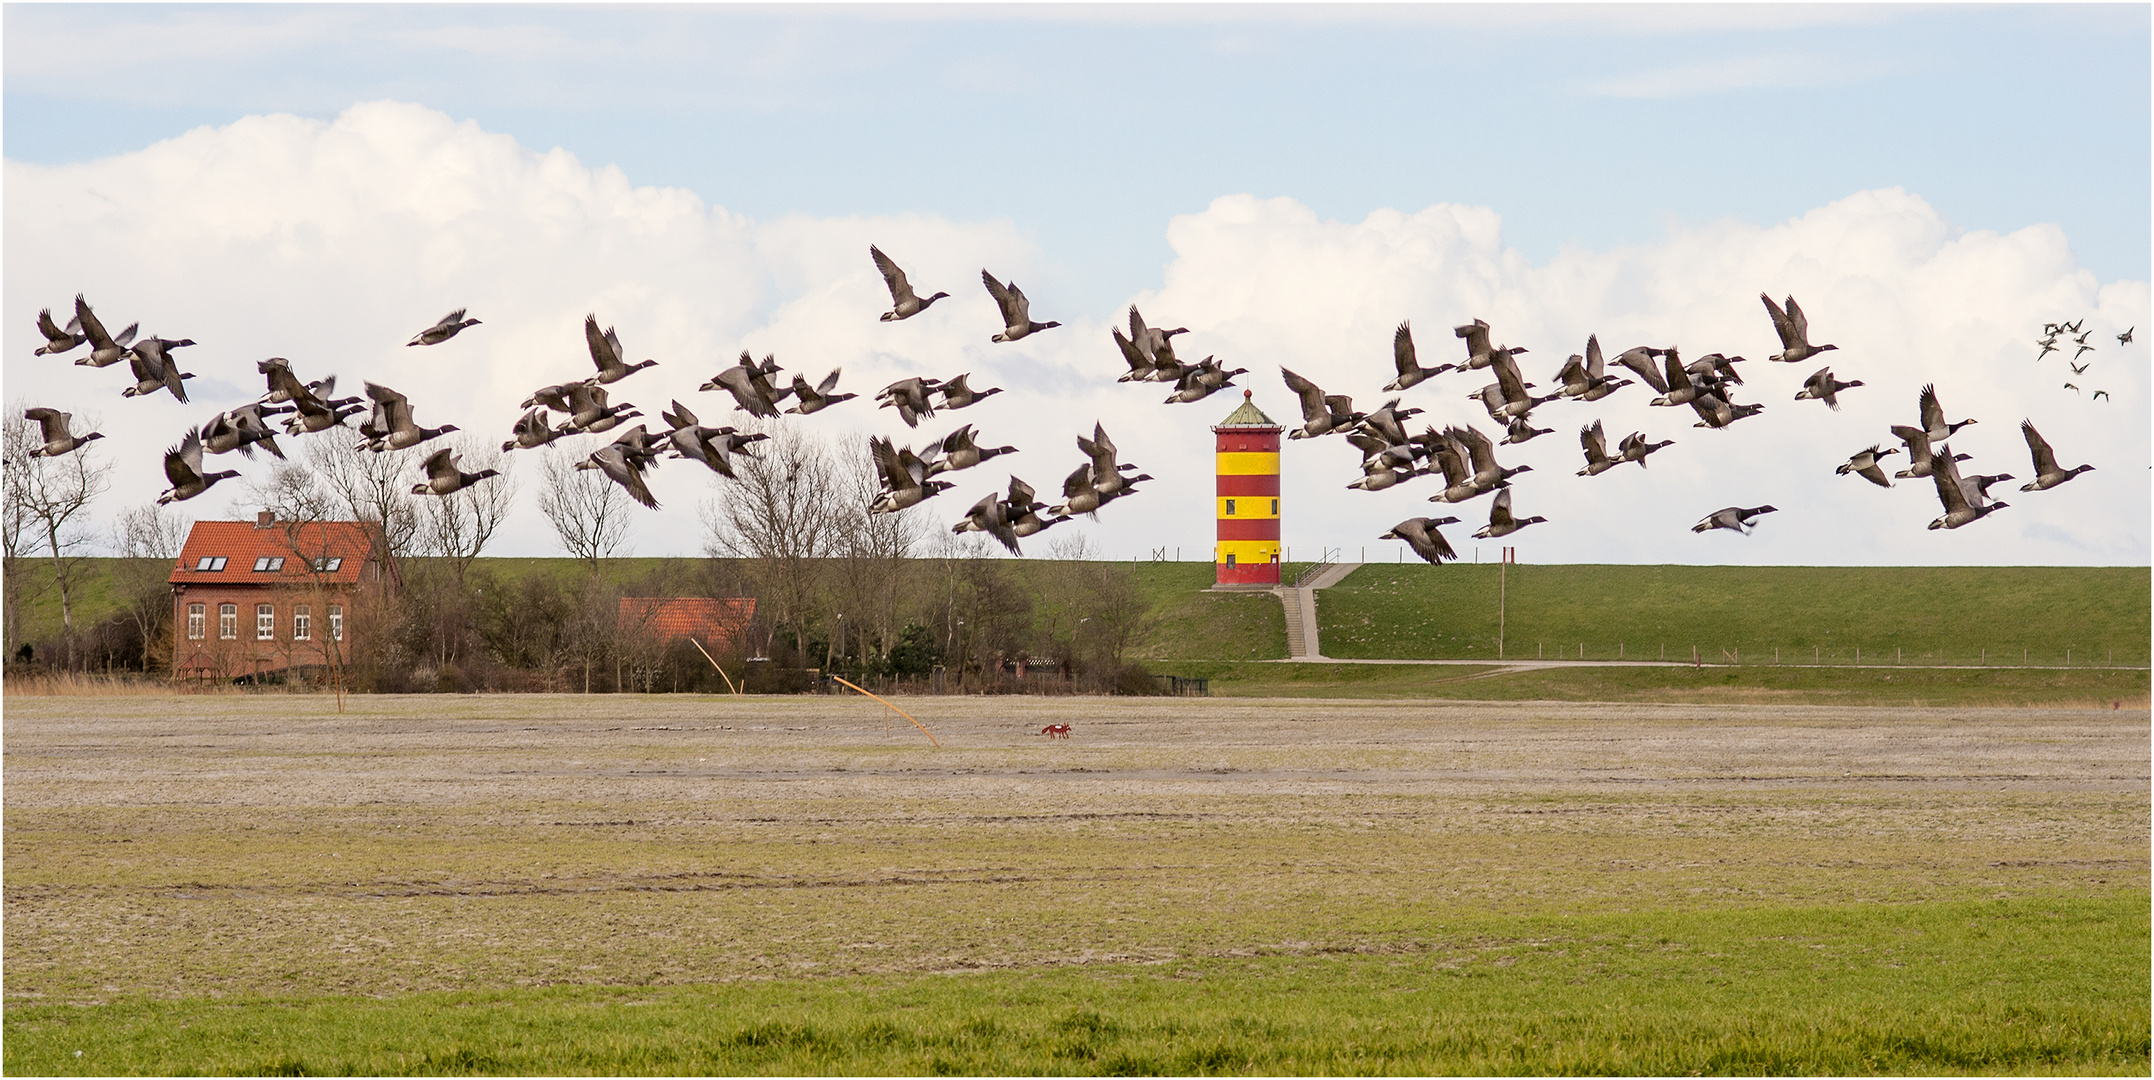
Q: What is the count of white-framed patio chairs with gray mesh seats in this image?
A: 0